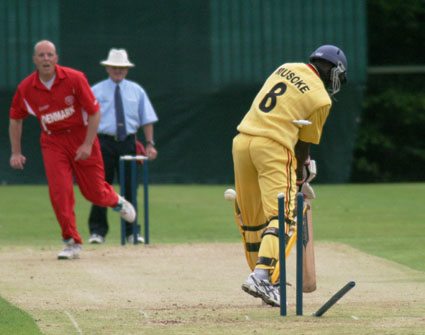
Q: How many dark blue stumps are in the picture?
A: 6